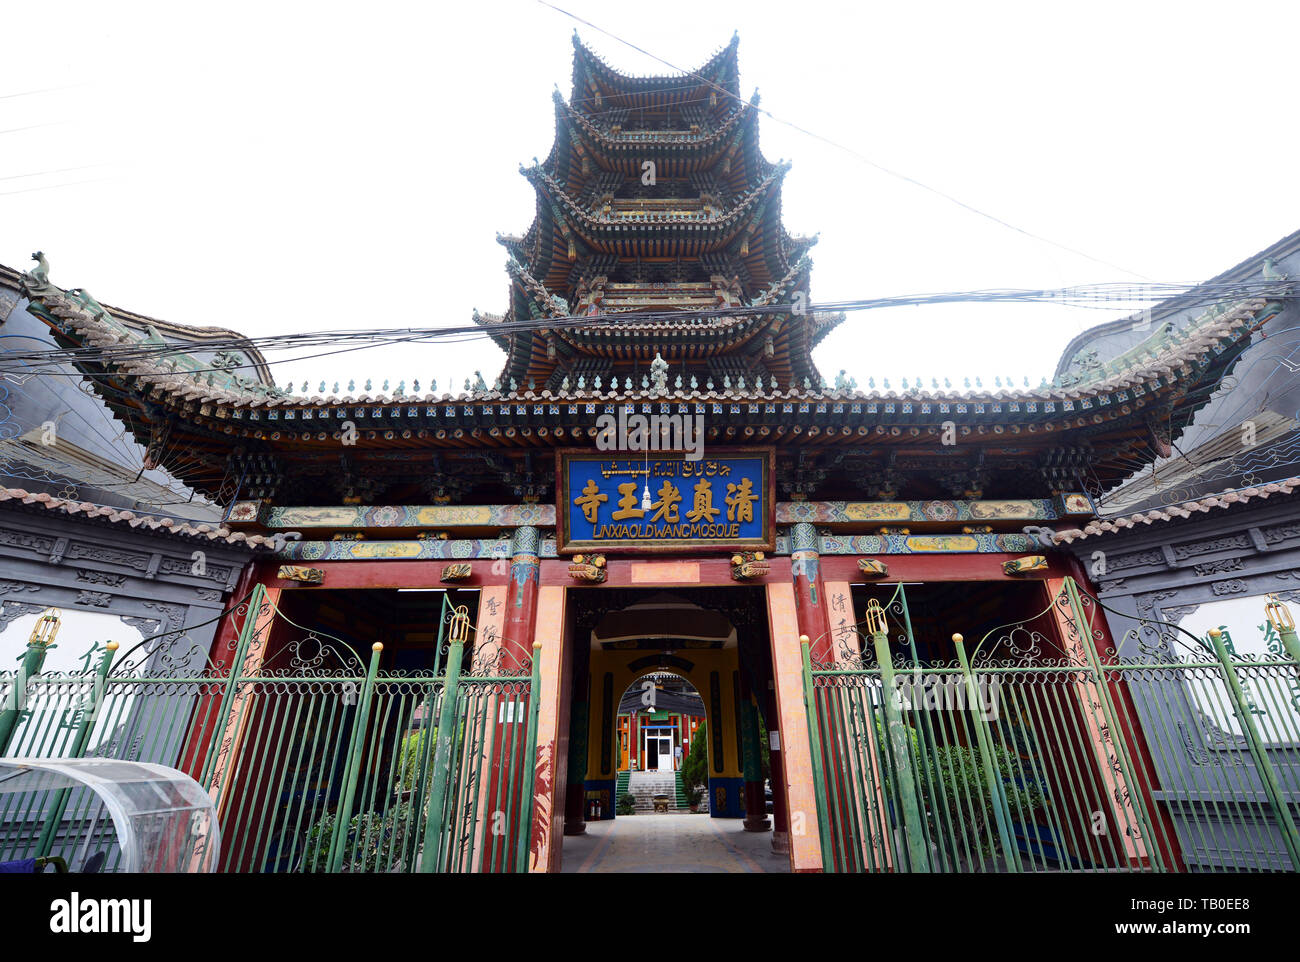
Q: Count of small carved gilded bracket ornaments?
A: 6